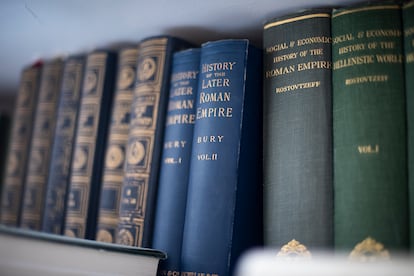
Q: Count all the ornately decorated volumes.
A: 6